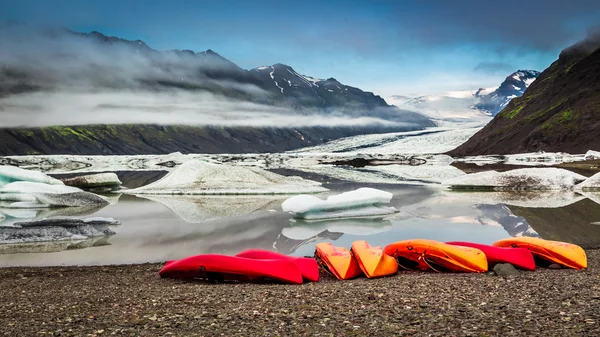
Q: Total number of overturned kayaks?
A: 7